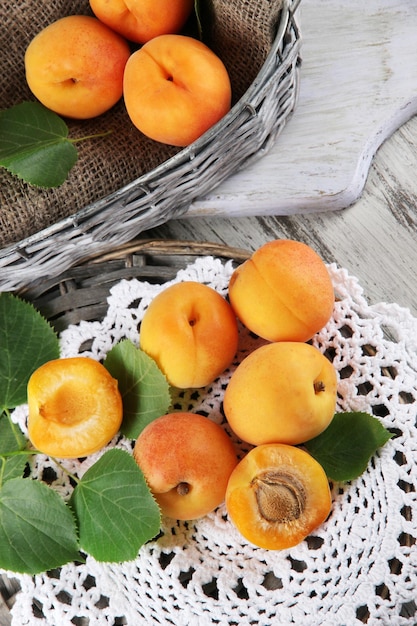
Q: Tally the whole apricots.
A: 7